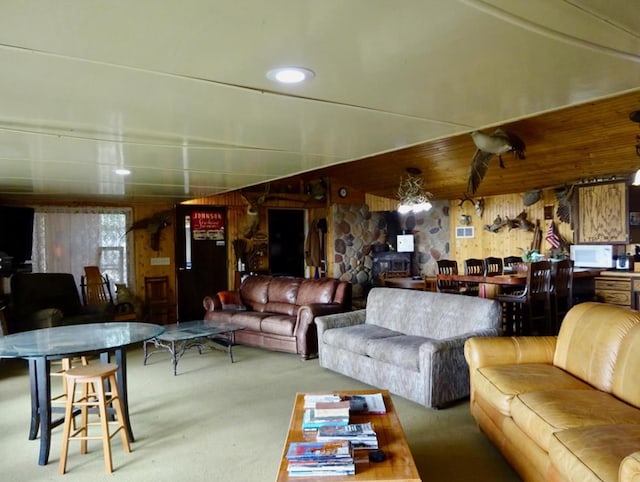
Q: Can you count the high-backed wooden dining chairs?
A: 6